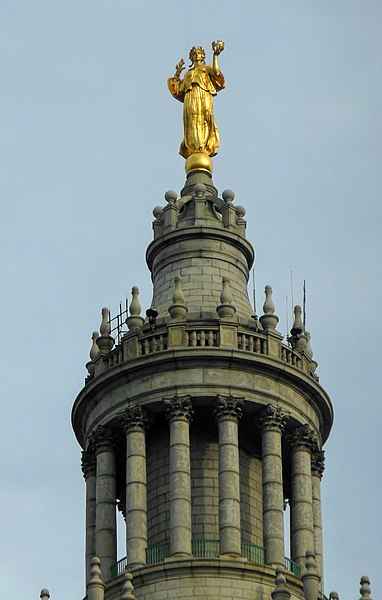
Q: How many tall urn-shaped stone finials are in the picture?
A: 8